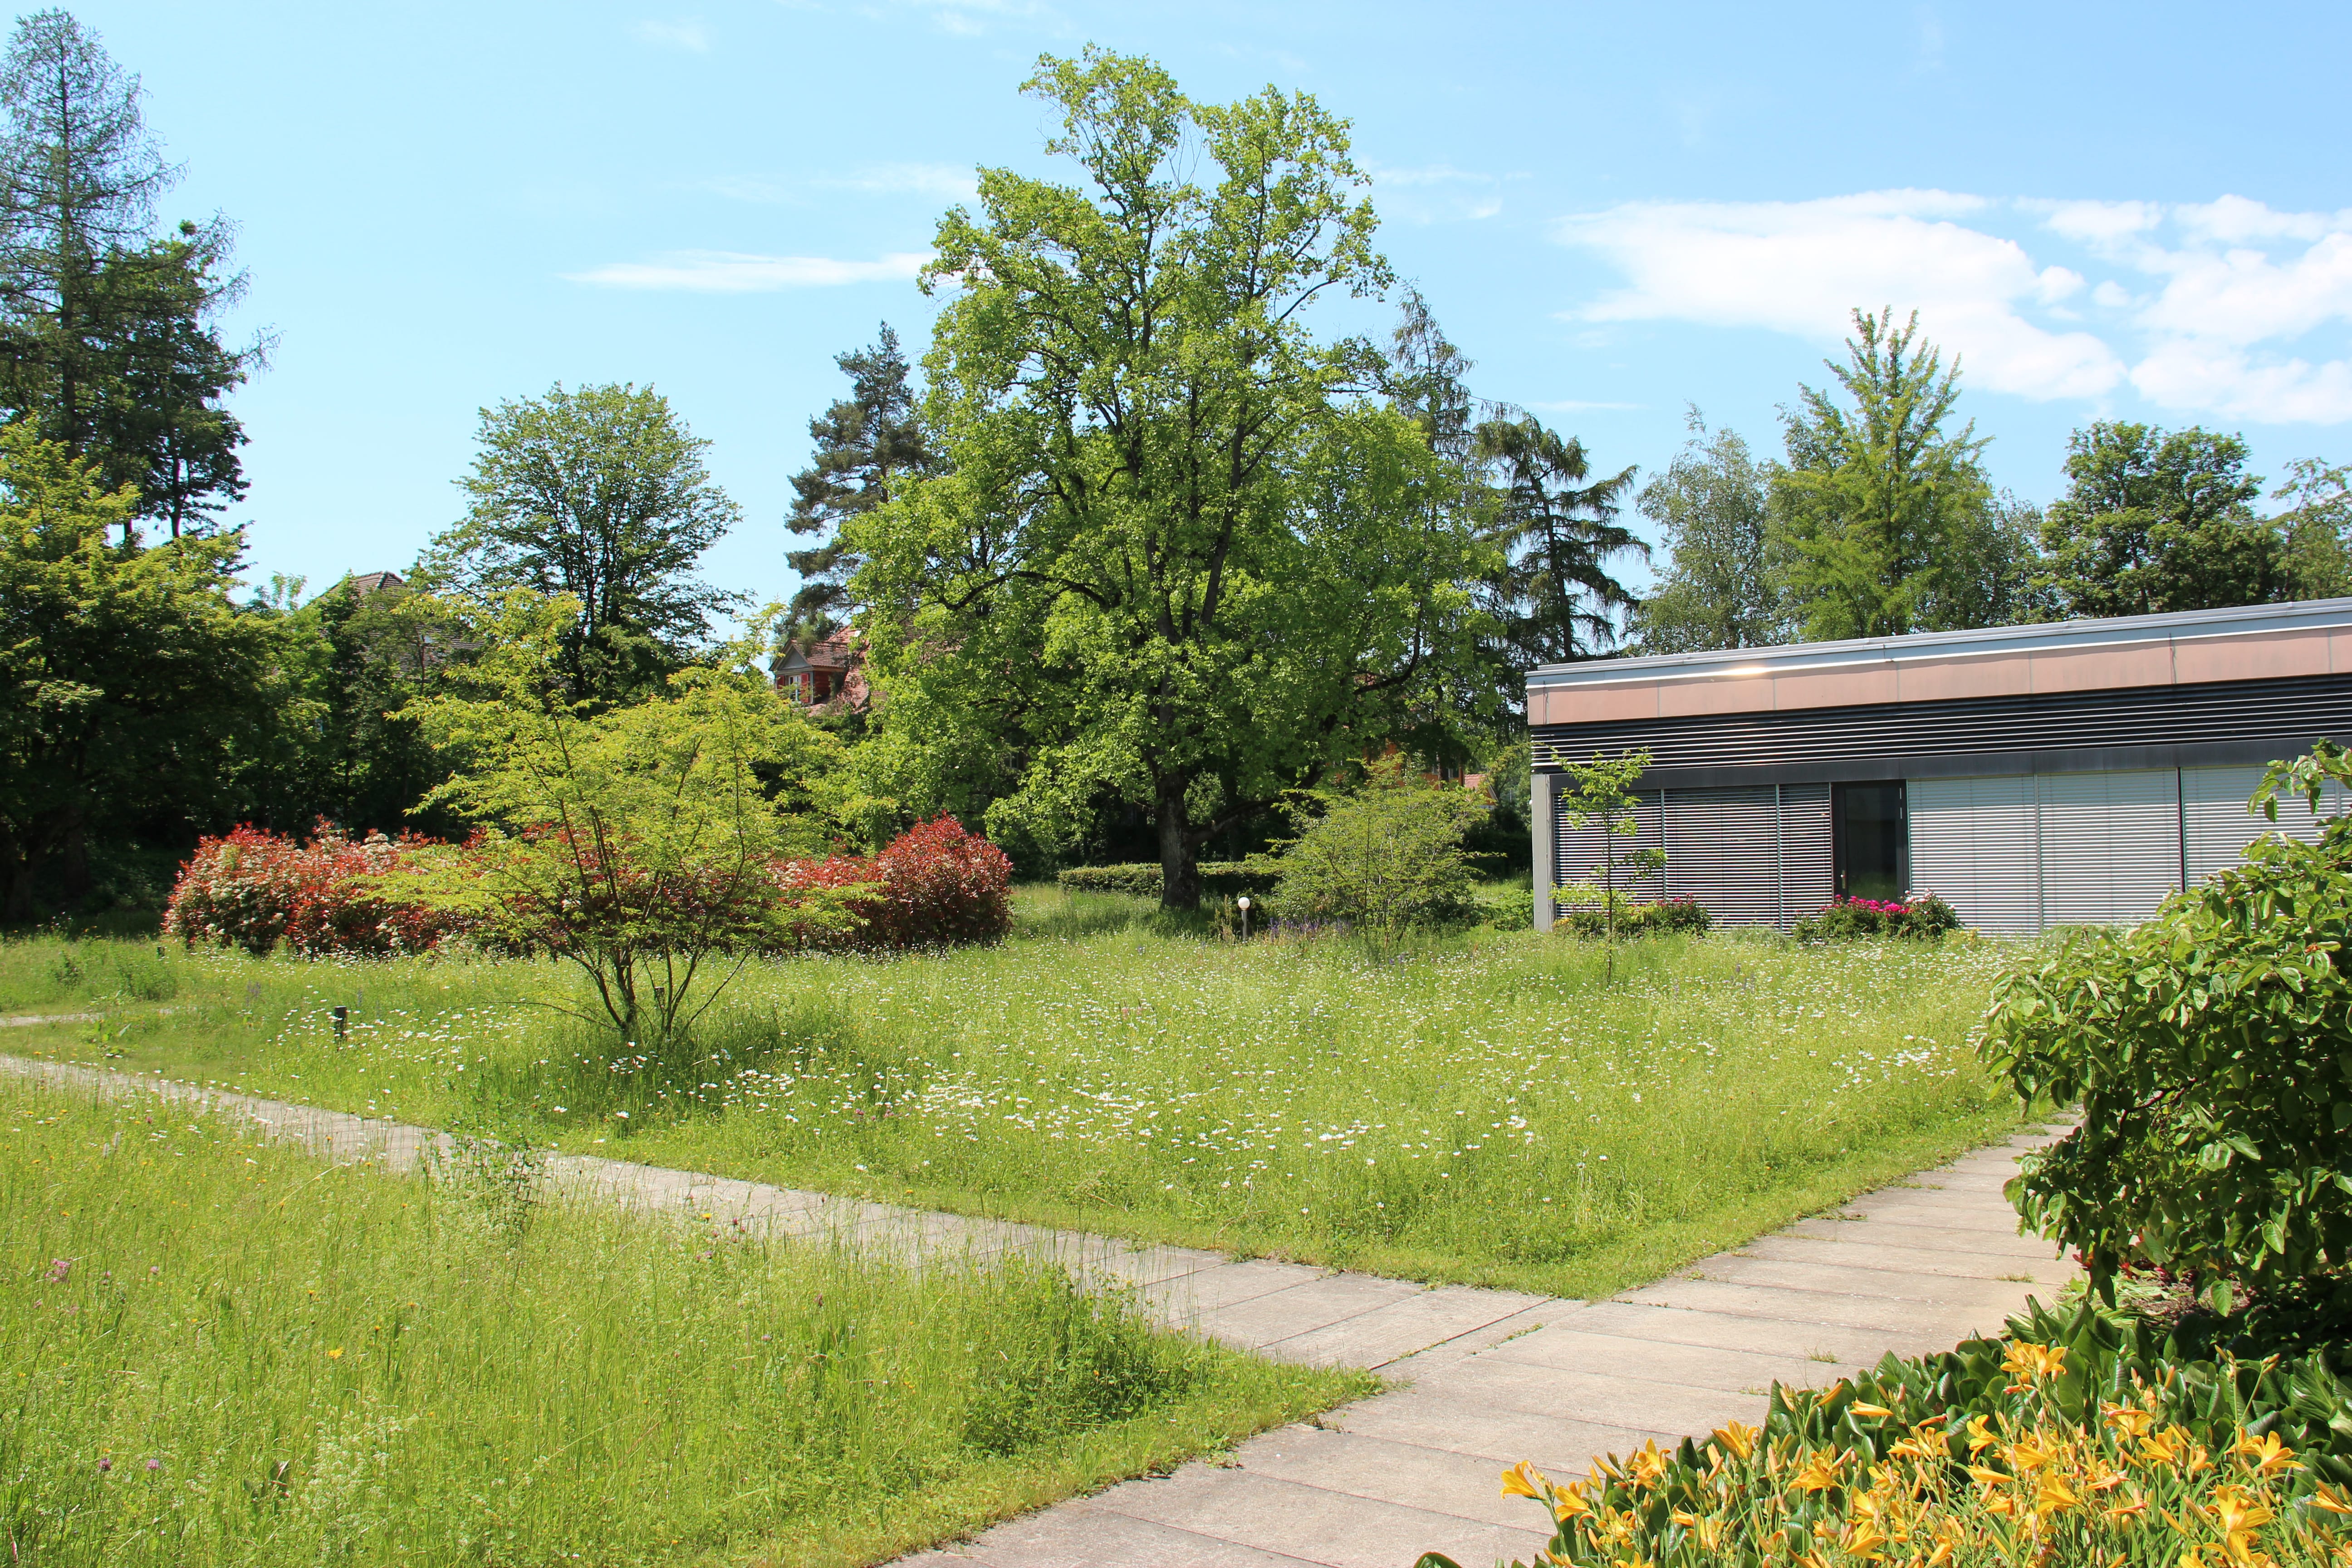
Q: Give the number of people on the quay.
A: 0